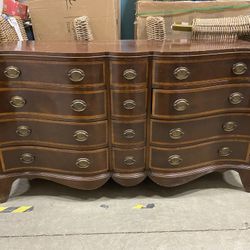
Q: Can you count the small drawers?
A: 4